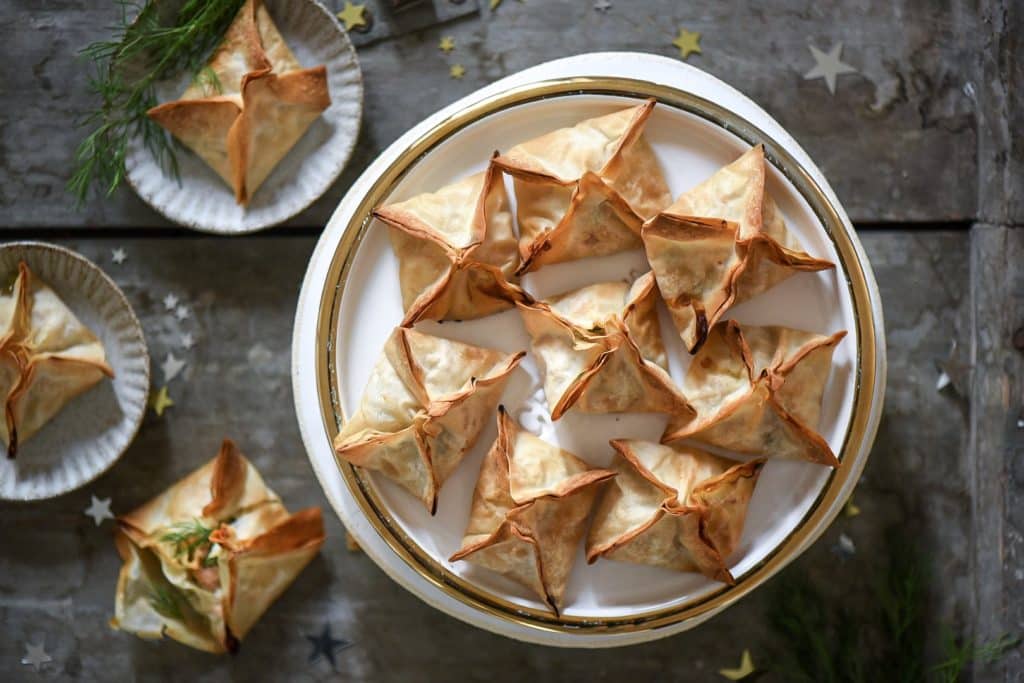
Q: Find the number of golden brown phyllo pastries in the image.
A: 11